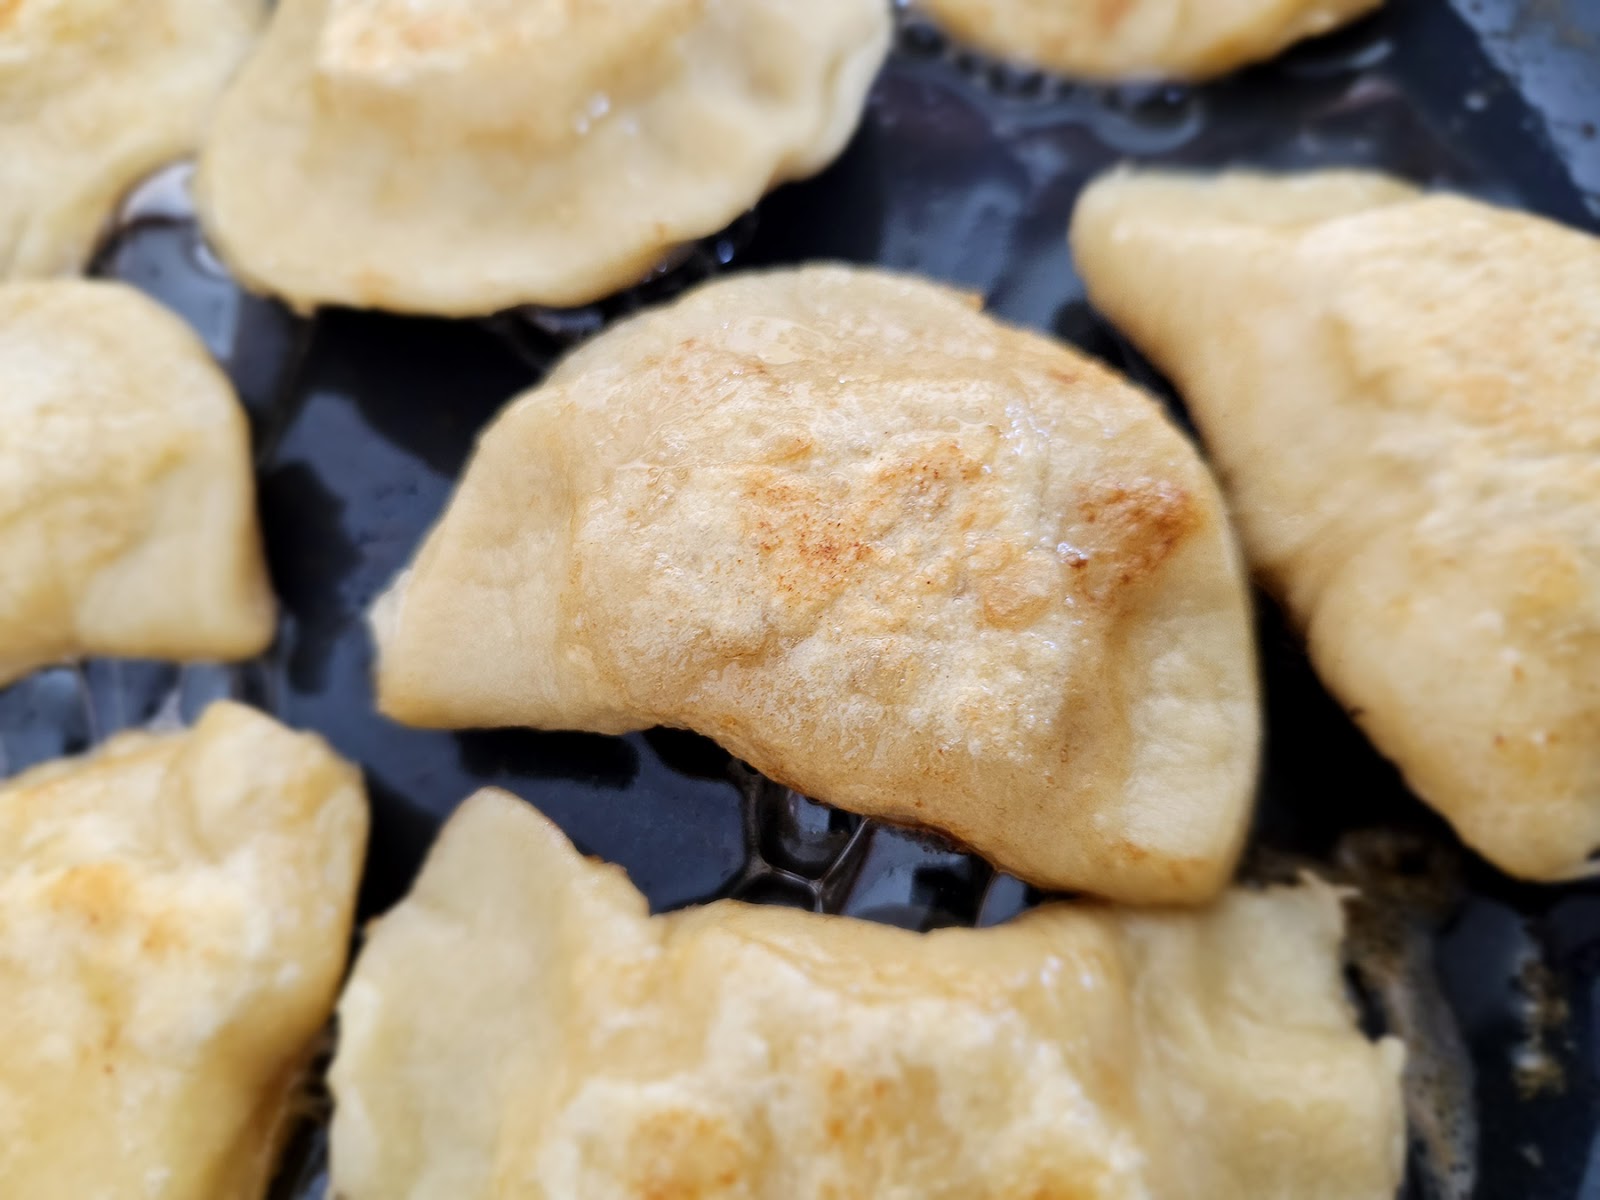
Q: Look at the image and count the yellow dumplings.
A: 8